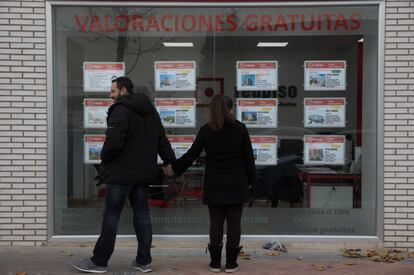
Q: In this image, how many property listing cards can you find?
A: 12